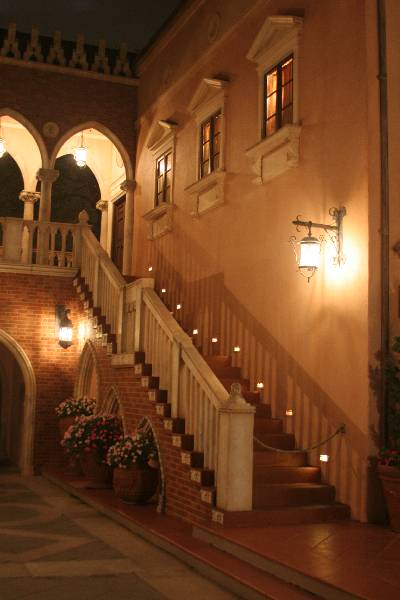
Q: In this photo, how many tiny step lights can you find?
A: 9